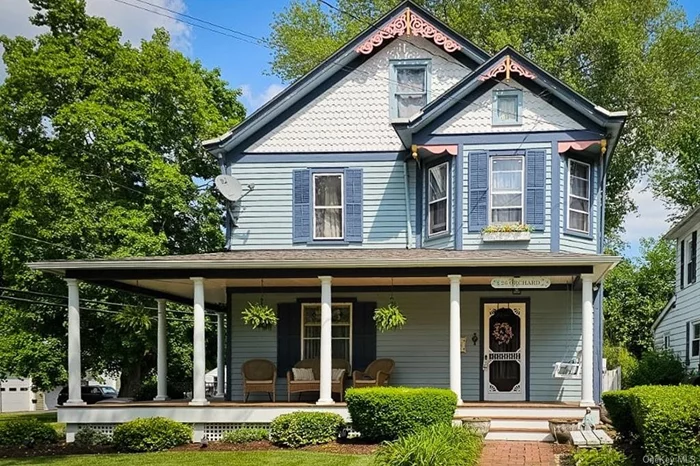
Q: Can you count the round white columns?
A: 7